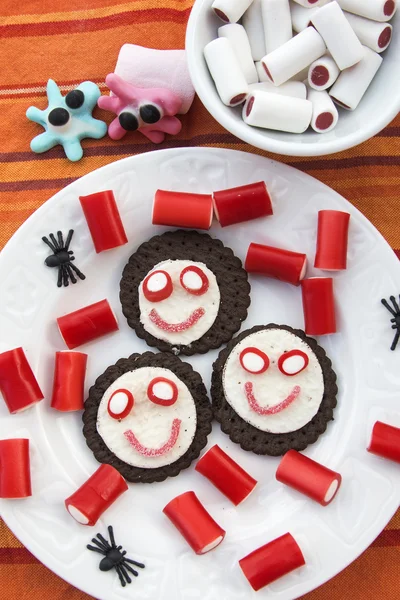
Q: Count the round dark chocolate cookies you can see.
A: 3